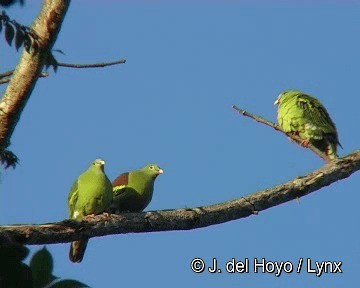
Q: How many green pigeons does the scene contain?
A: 3